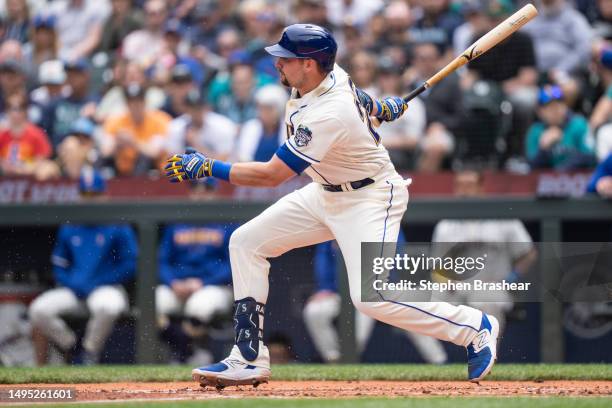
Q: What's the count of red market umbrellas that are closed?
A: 0